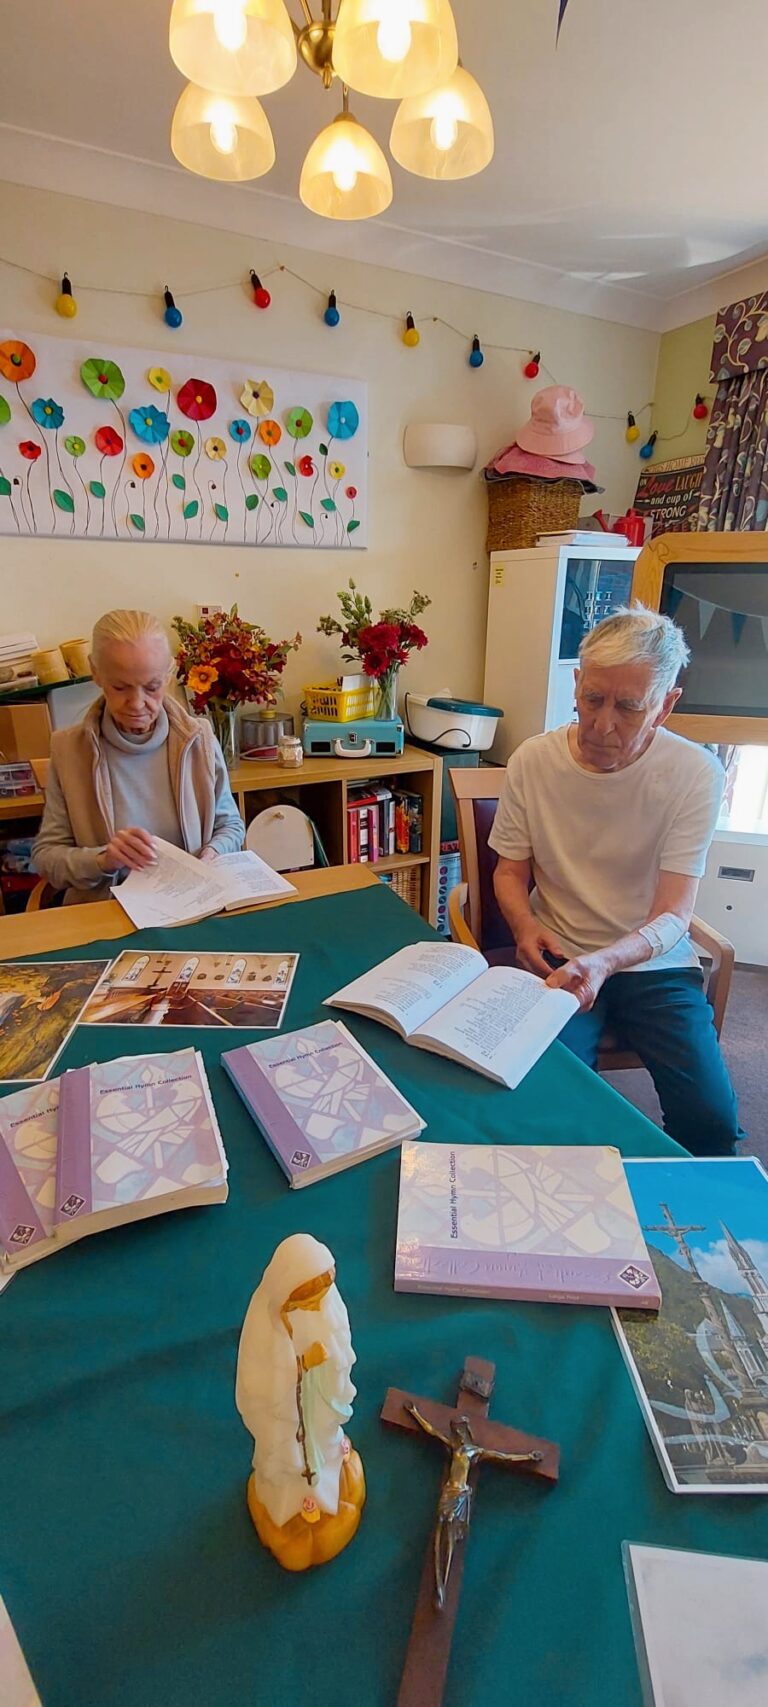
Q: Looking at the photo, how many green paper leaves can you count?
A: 14